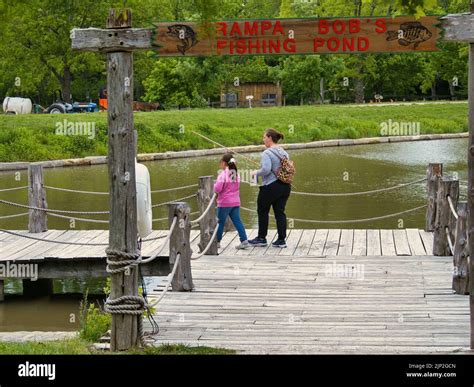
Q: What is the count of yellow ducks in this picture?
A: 0